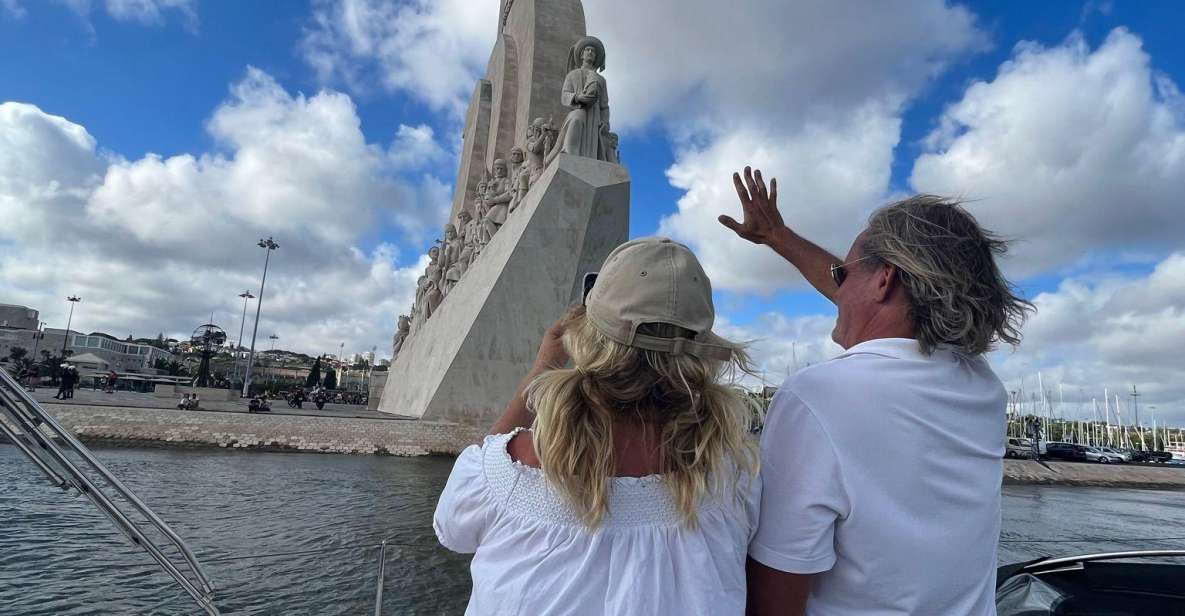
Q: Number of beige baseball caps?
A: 1